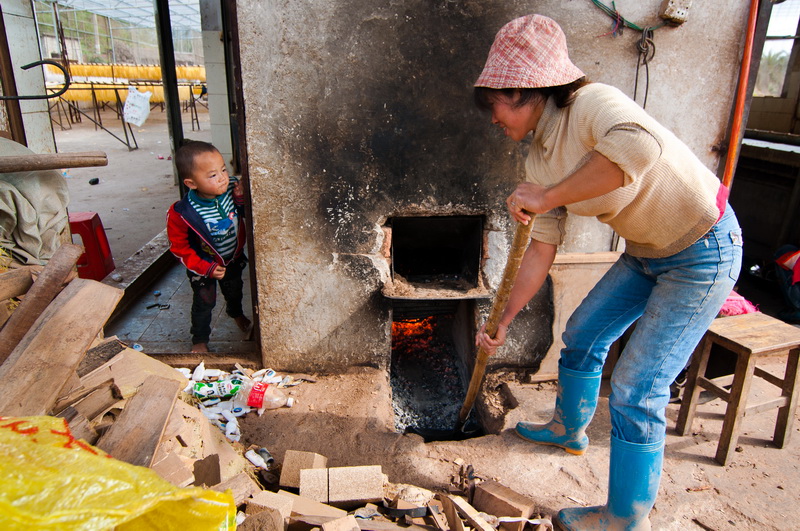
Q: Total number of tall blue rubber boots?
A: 2